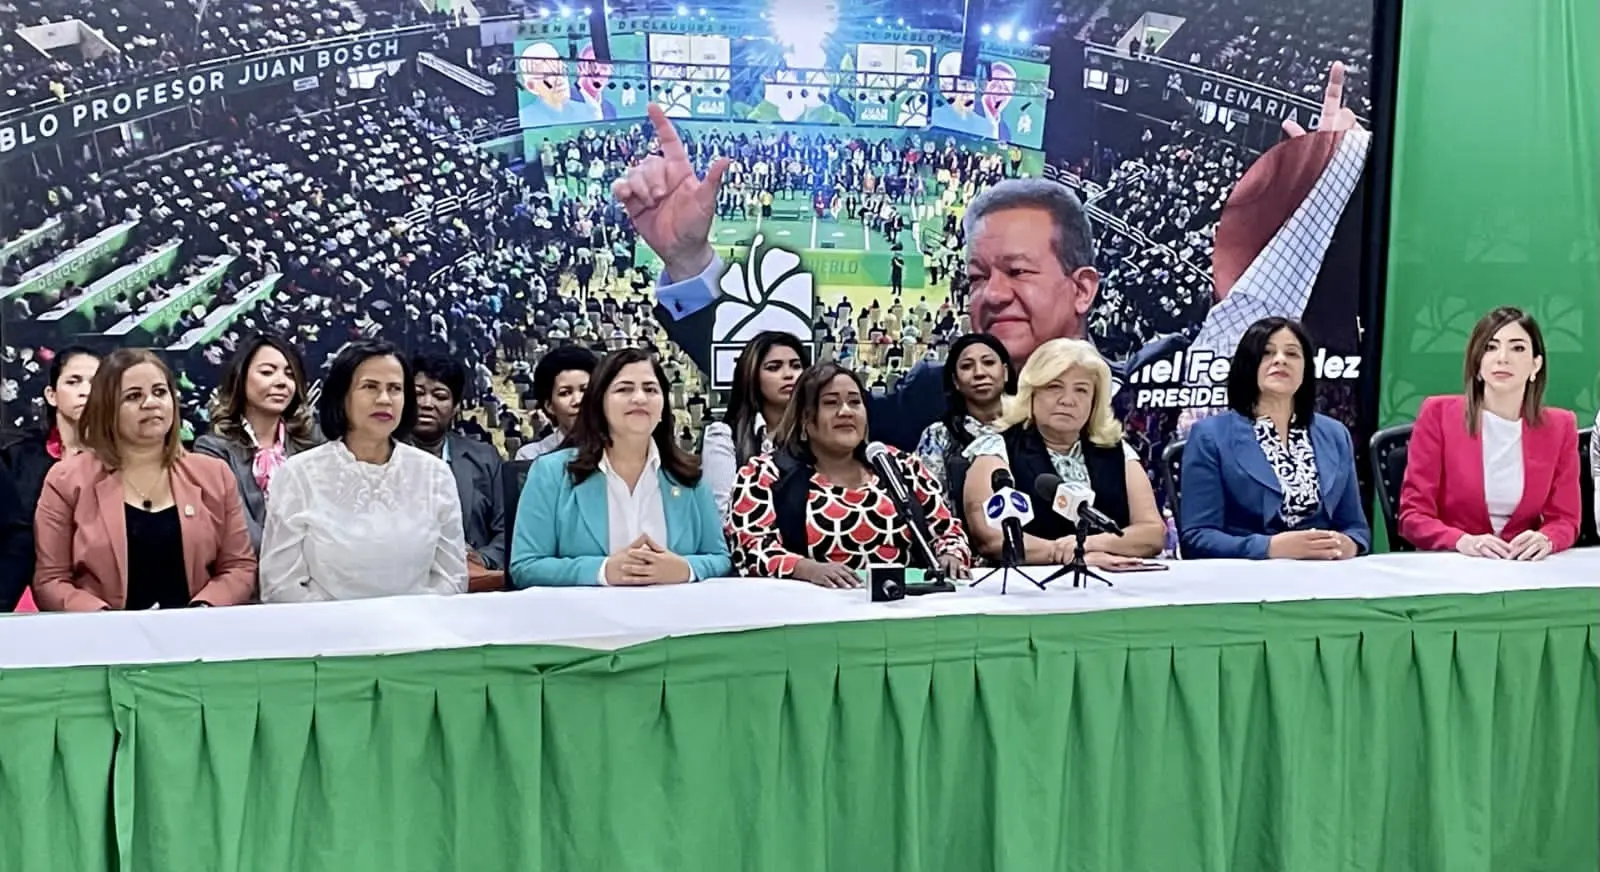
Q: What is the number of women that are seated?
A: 13